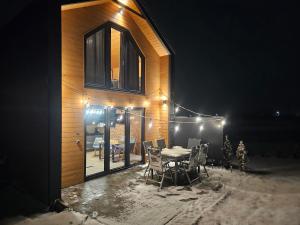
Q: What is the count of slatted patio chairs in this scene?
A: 6